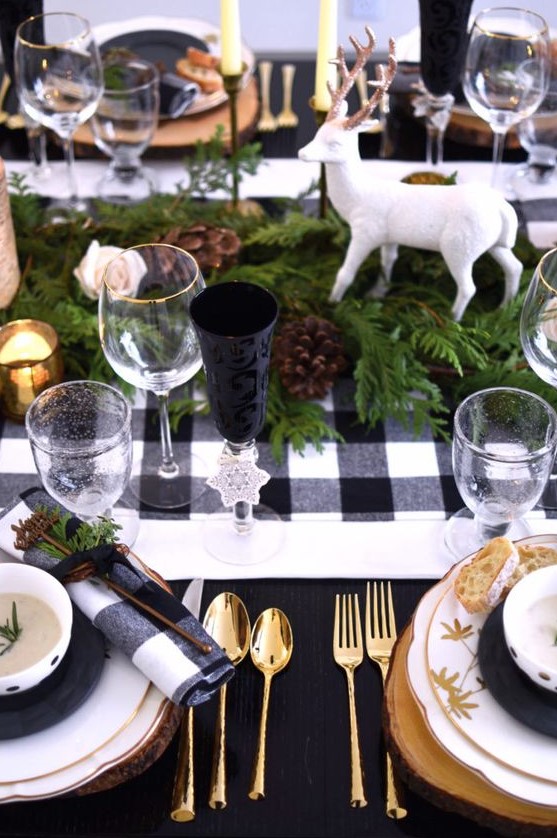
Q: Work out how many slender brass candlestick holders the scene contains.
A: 2